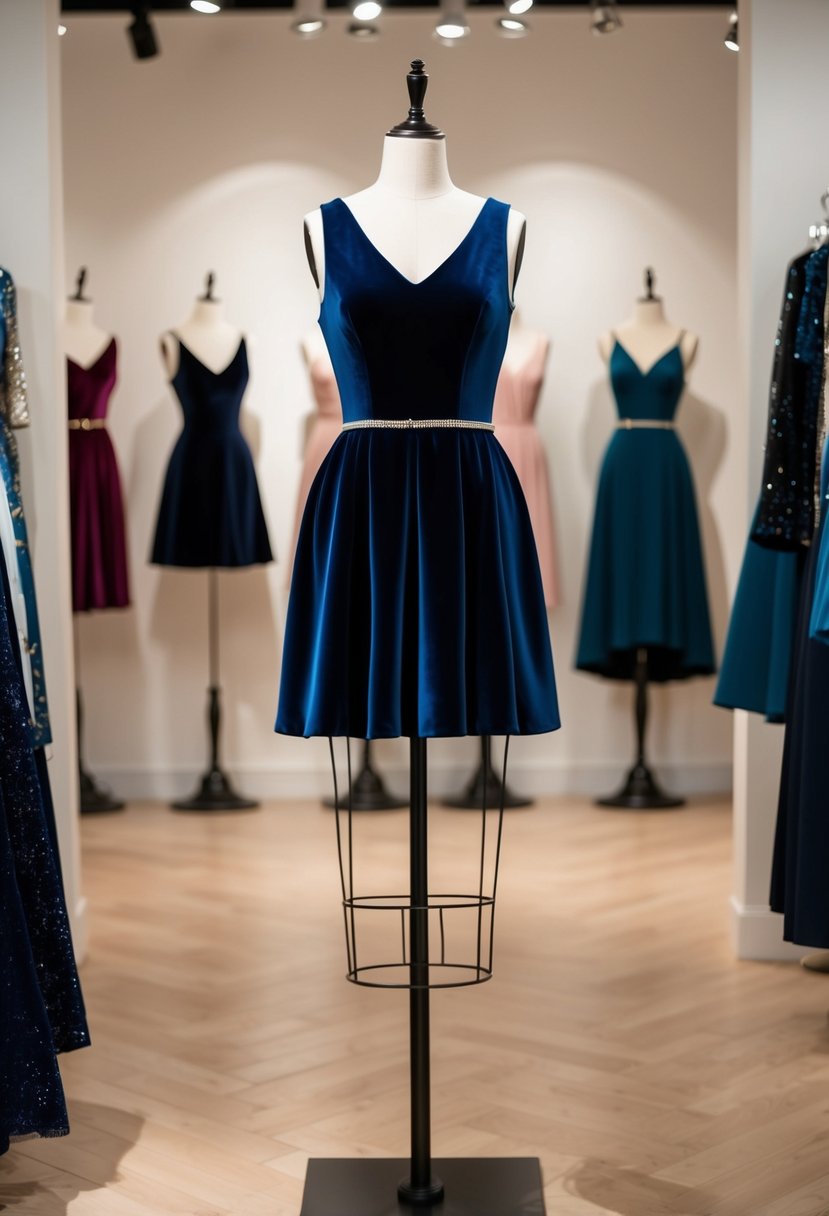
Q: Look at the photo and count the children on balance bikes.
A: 0